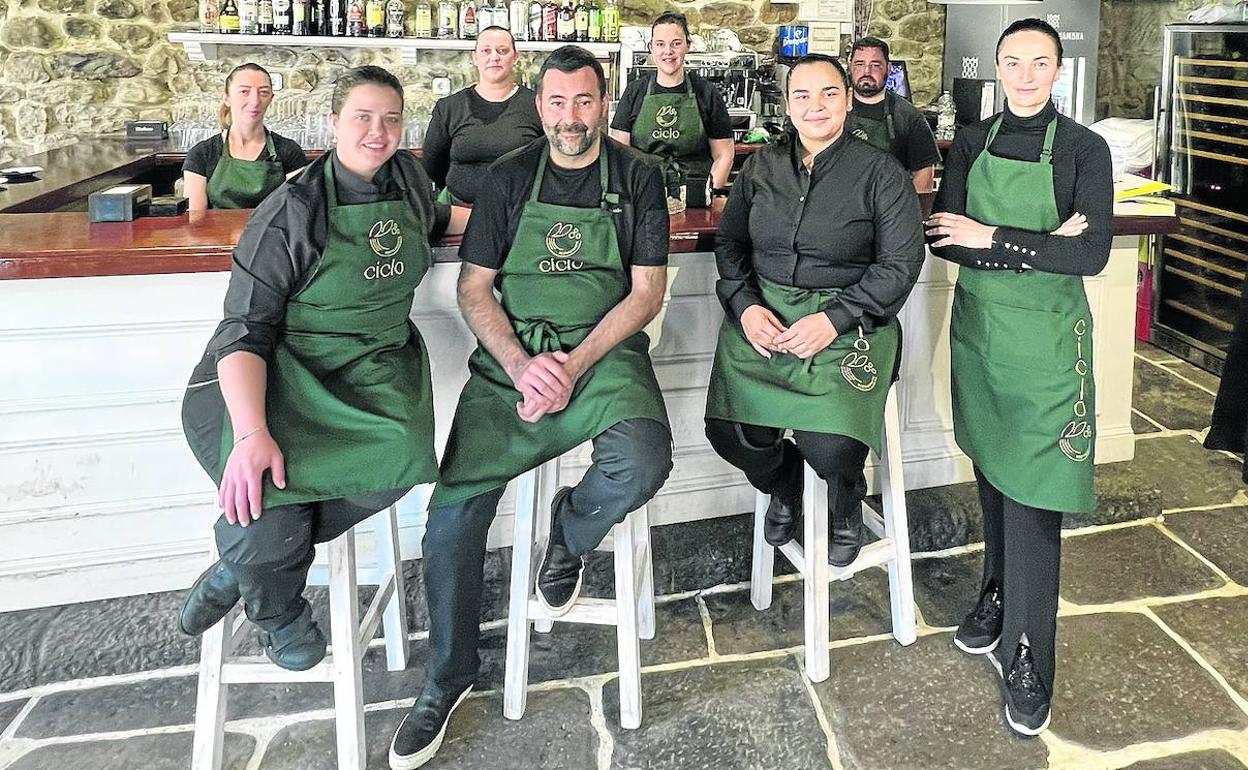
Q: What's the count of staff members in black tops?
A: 8